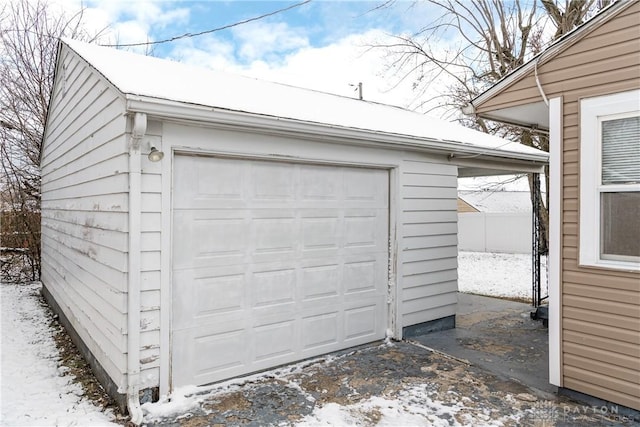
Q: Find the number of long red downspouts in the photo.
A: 0